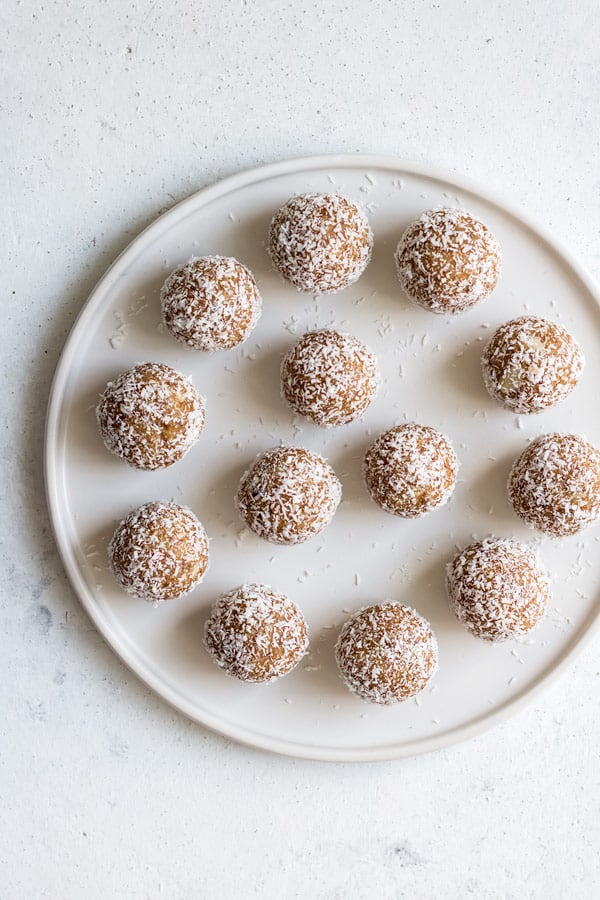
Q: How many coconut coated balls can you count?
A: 13